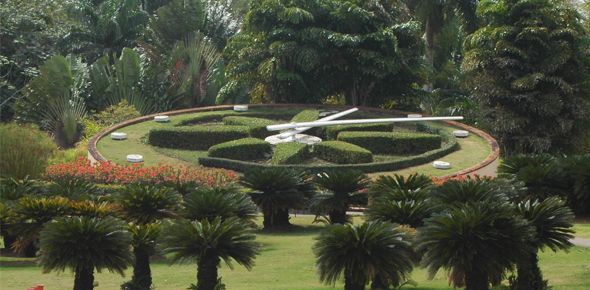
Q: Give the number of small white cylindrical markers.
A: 7